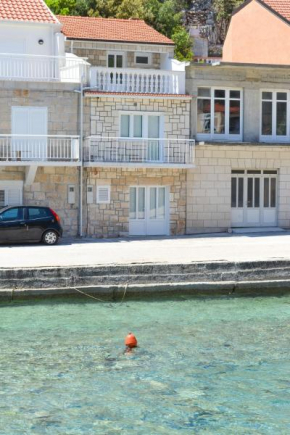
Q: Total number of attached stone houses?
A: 3